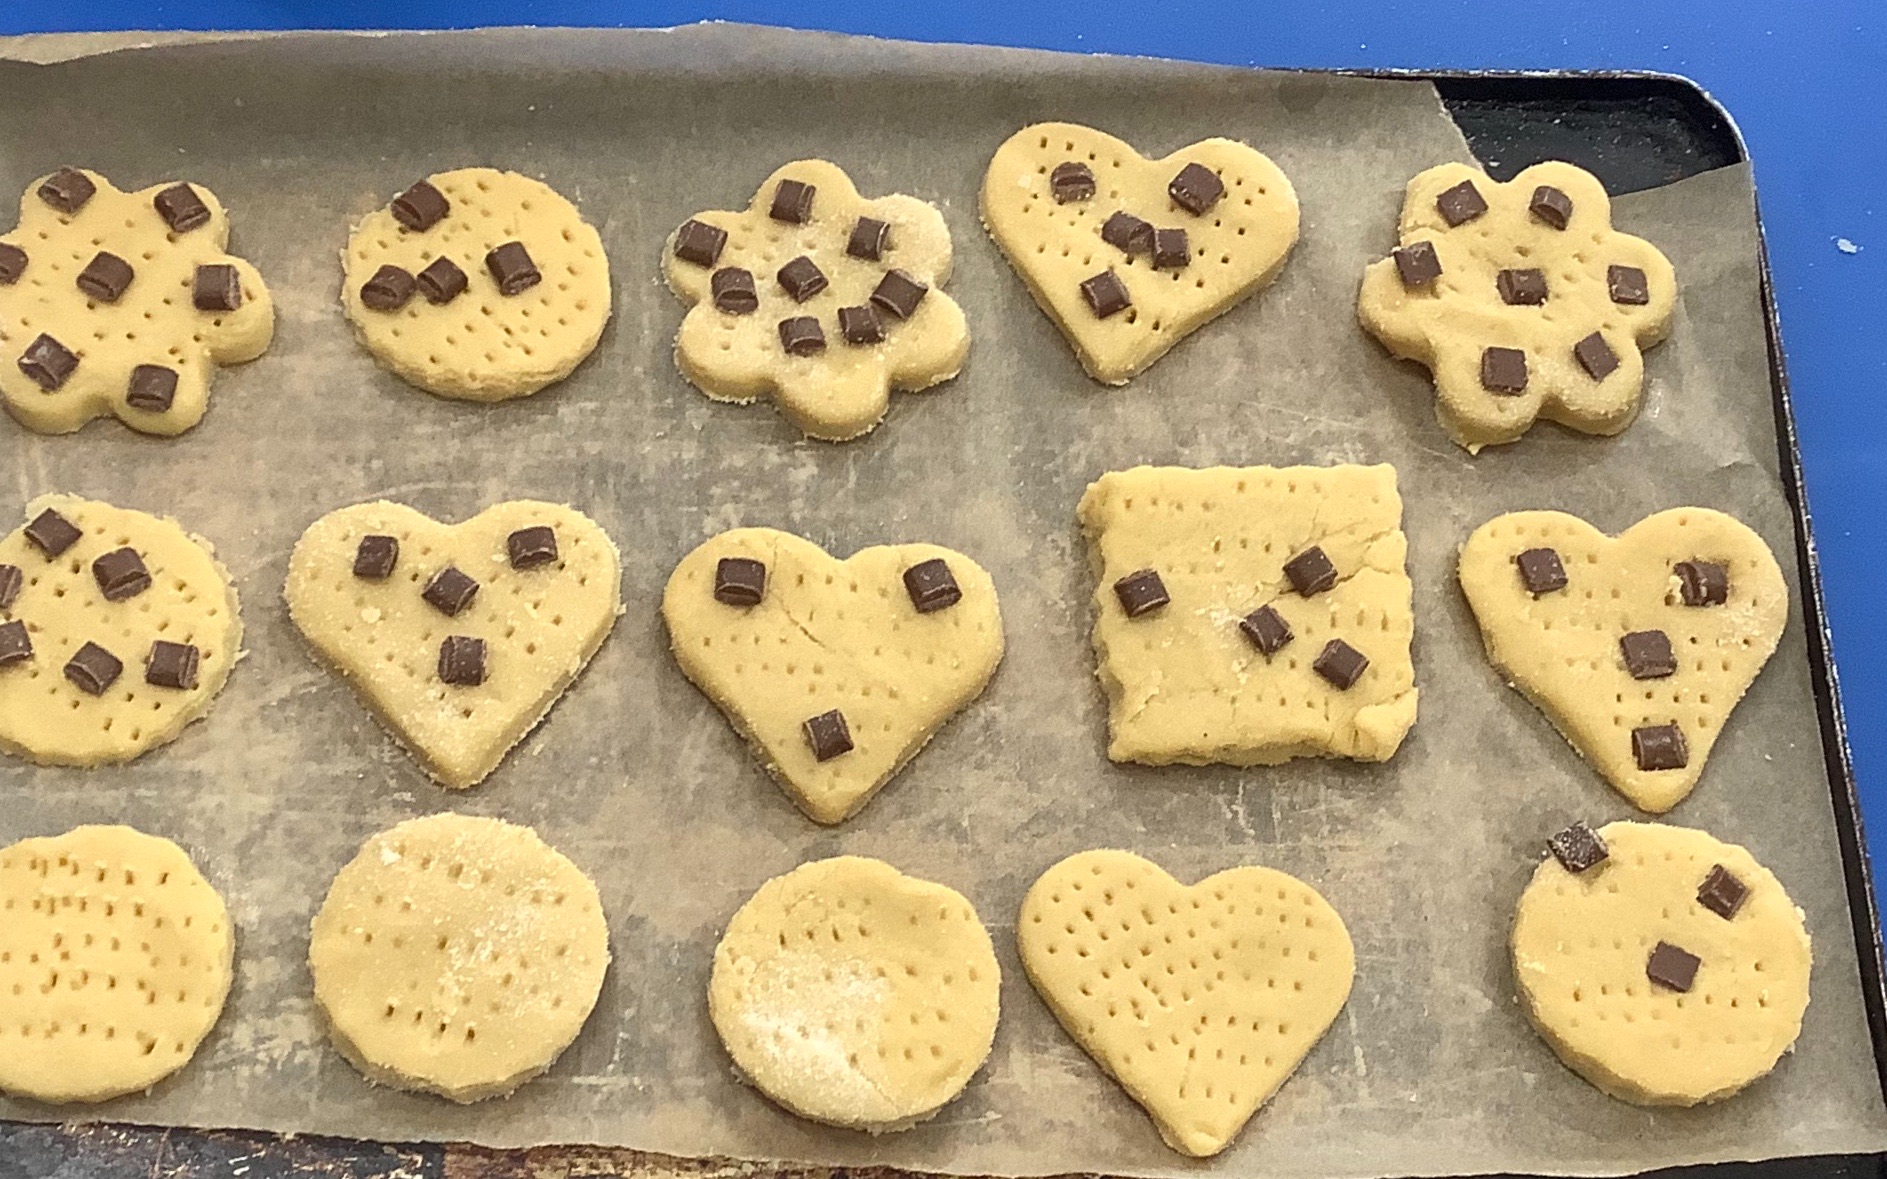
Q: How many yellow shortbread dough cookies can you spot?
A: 15